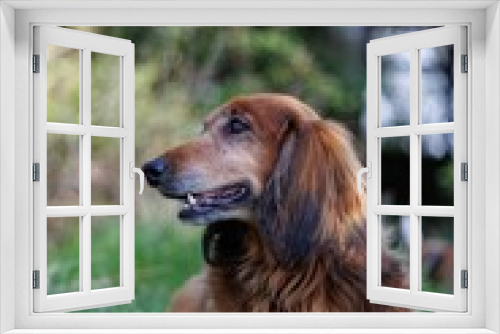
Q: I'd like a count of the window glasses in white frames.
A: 12